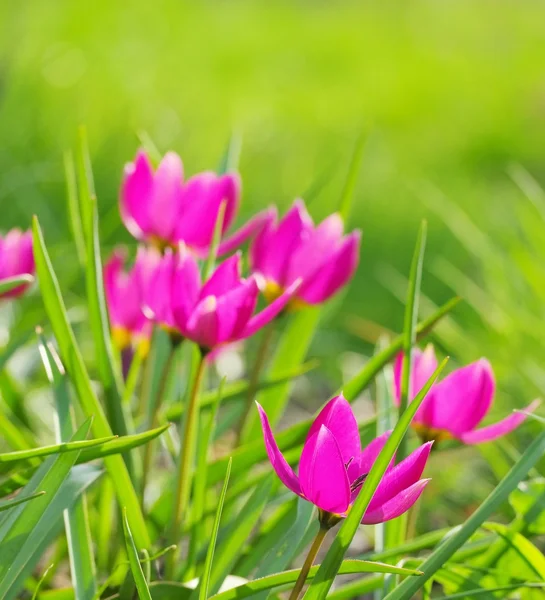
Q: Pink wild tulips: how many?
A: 7